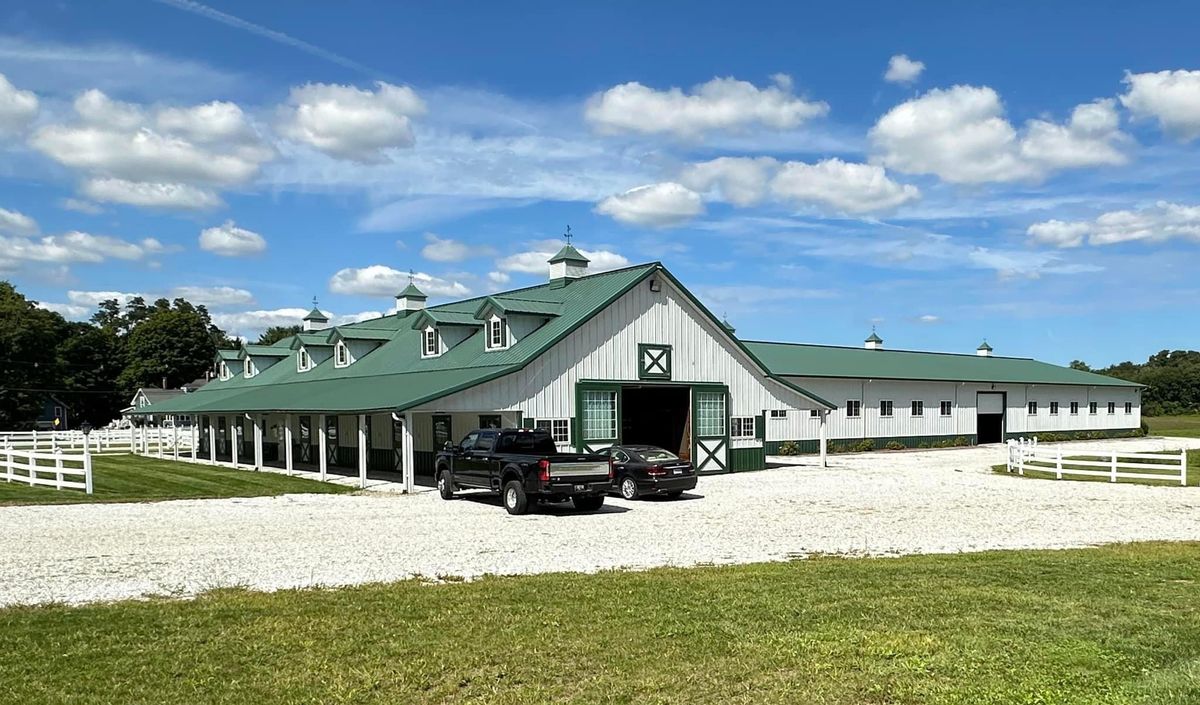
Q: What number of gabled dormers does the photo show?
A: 6